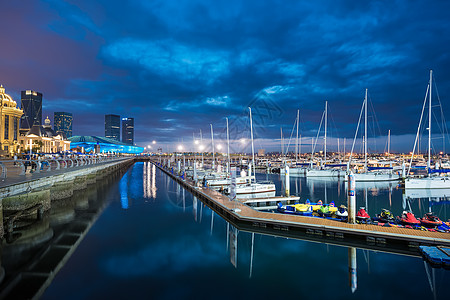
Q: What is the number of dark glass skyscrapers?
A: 4